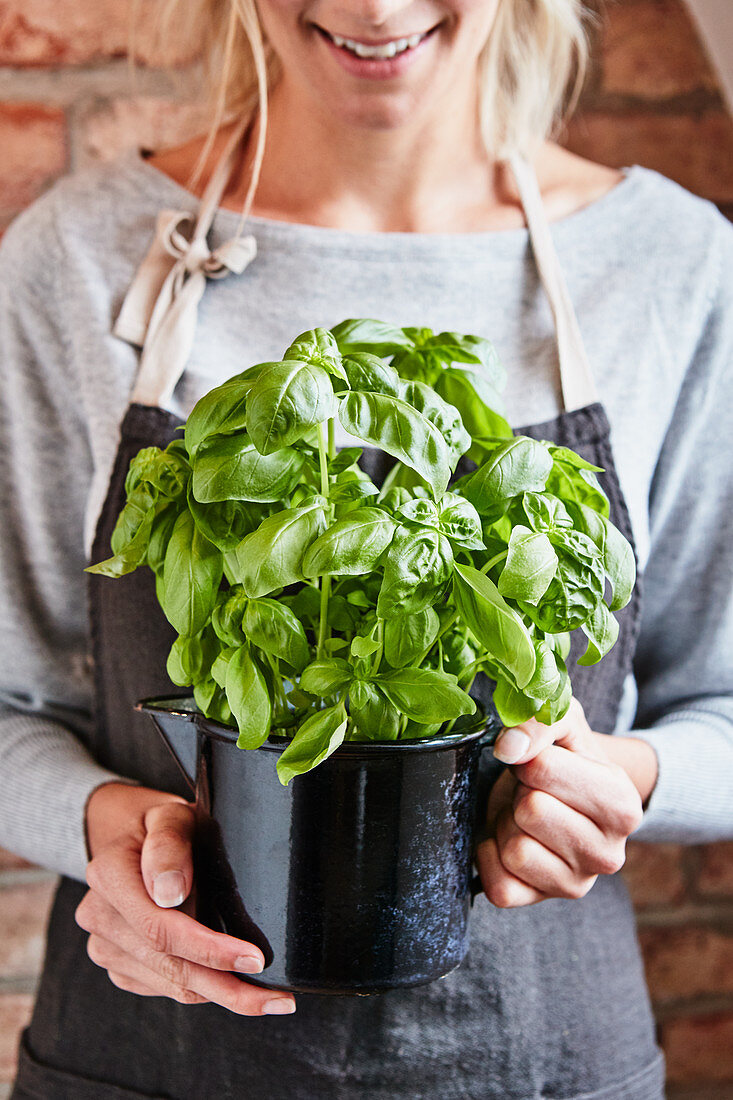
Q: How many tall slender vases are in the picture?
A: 0